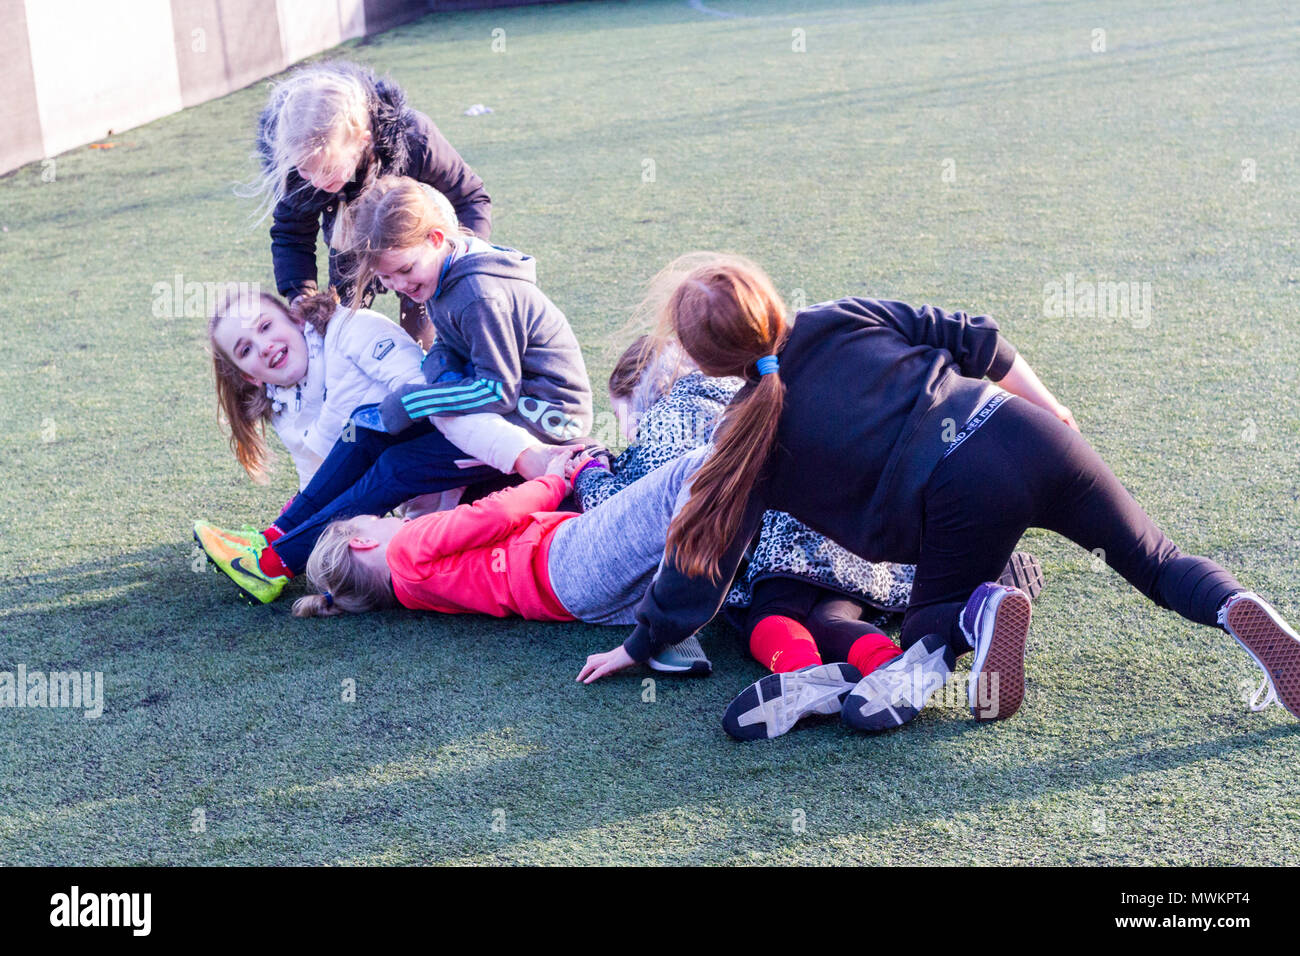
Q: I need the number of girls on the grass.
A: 6